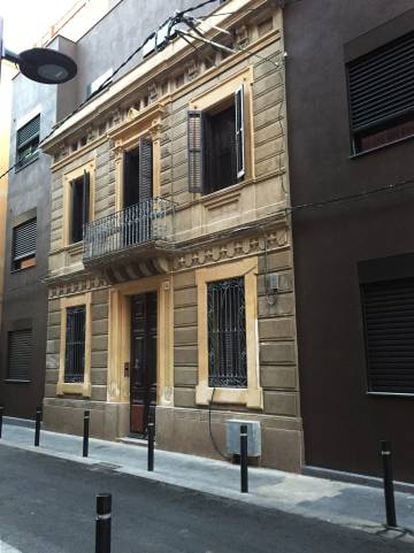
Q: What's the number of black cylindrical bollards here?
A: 7